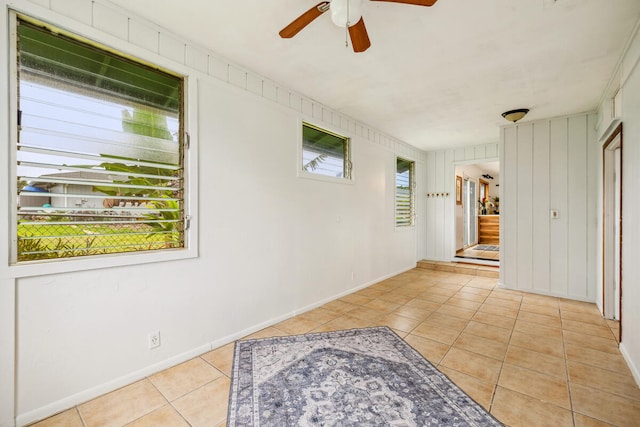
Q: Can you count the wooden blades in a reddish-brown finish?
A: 3